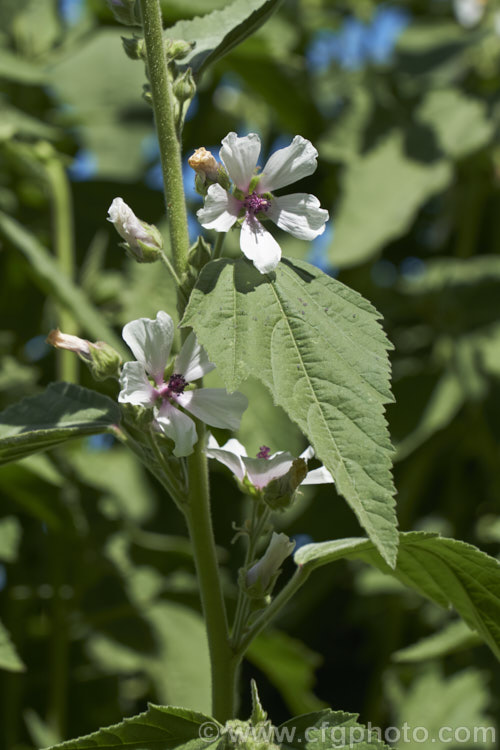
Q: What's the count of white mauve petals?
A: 15